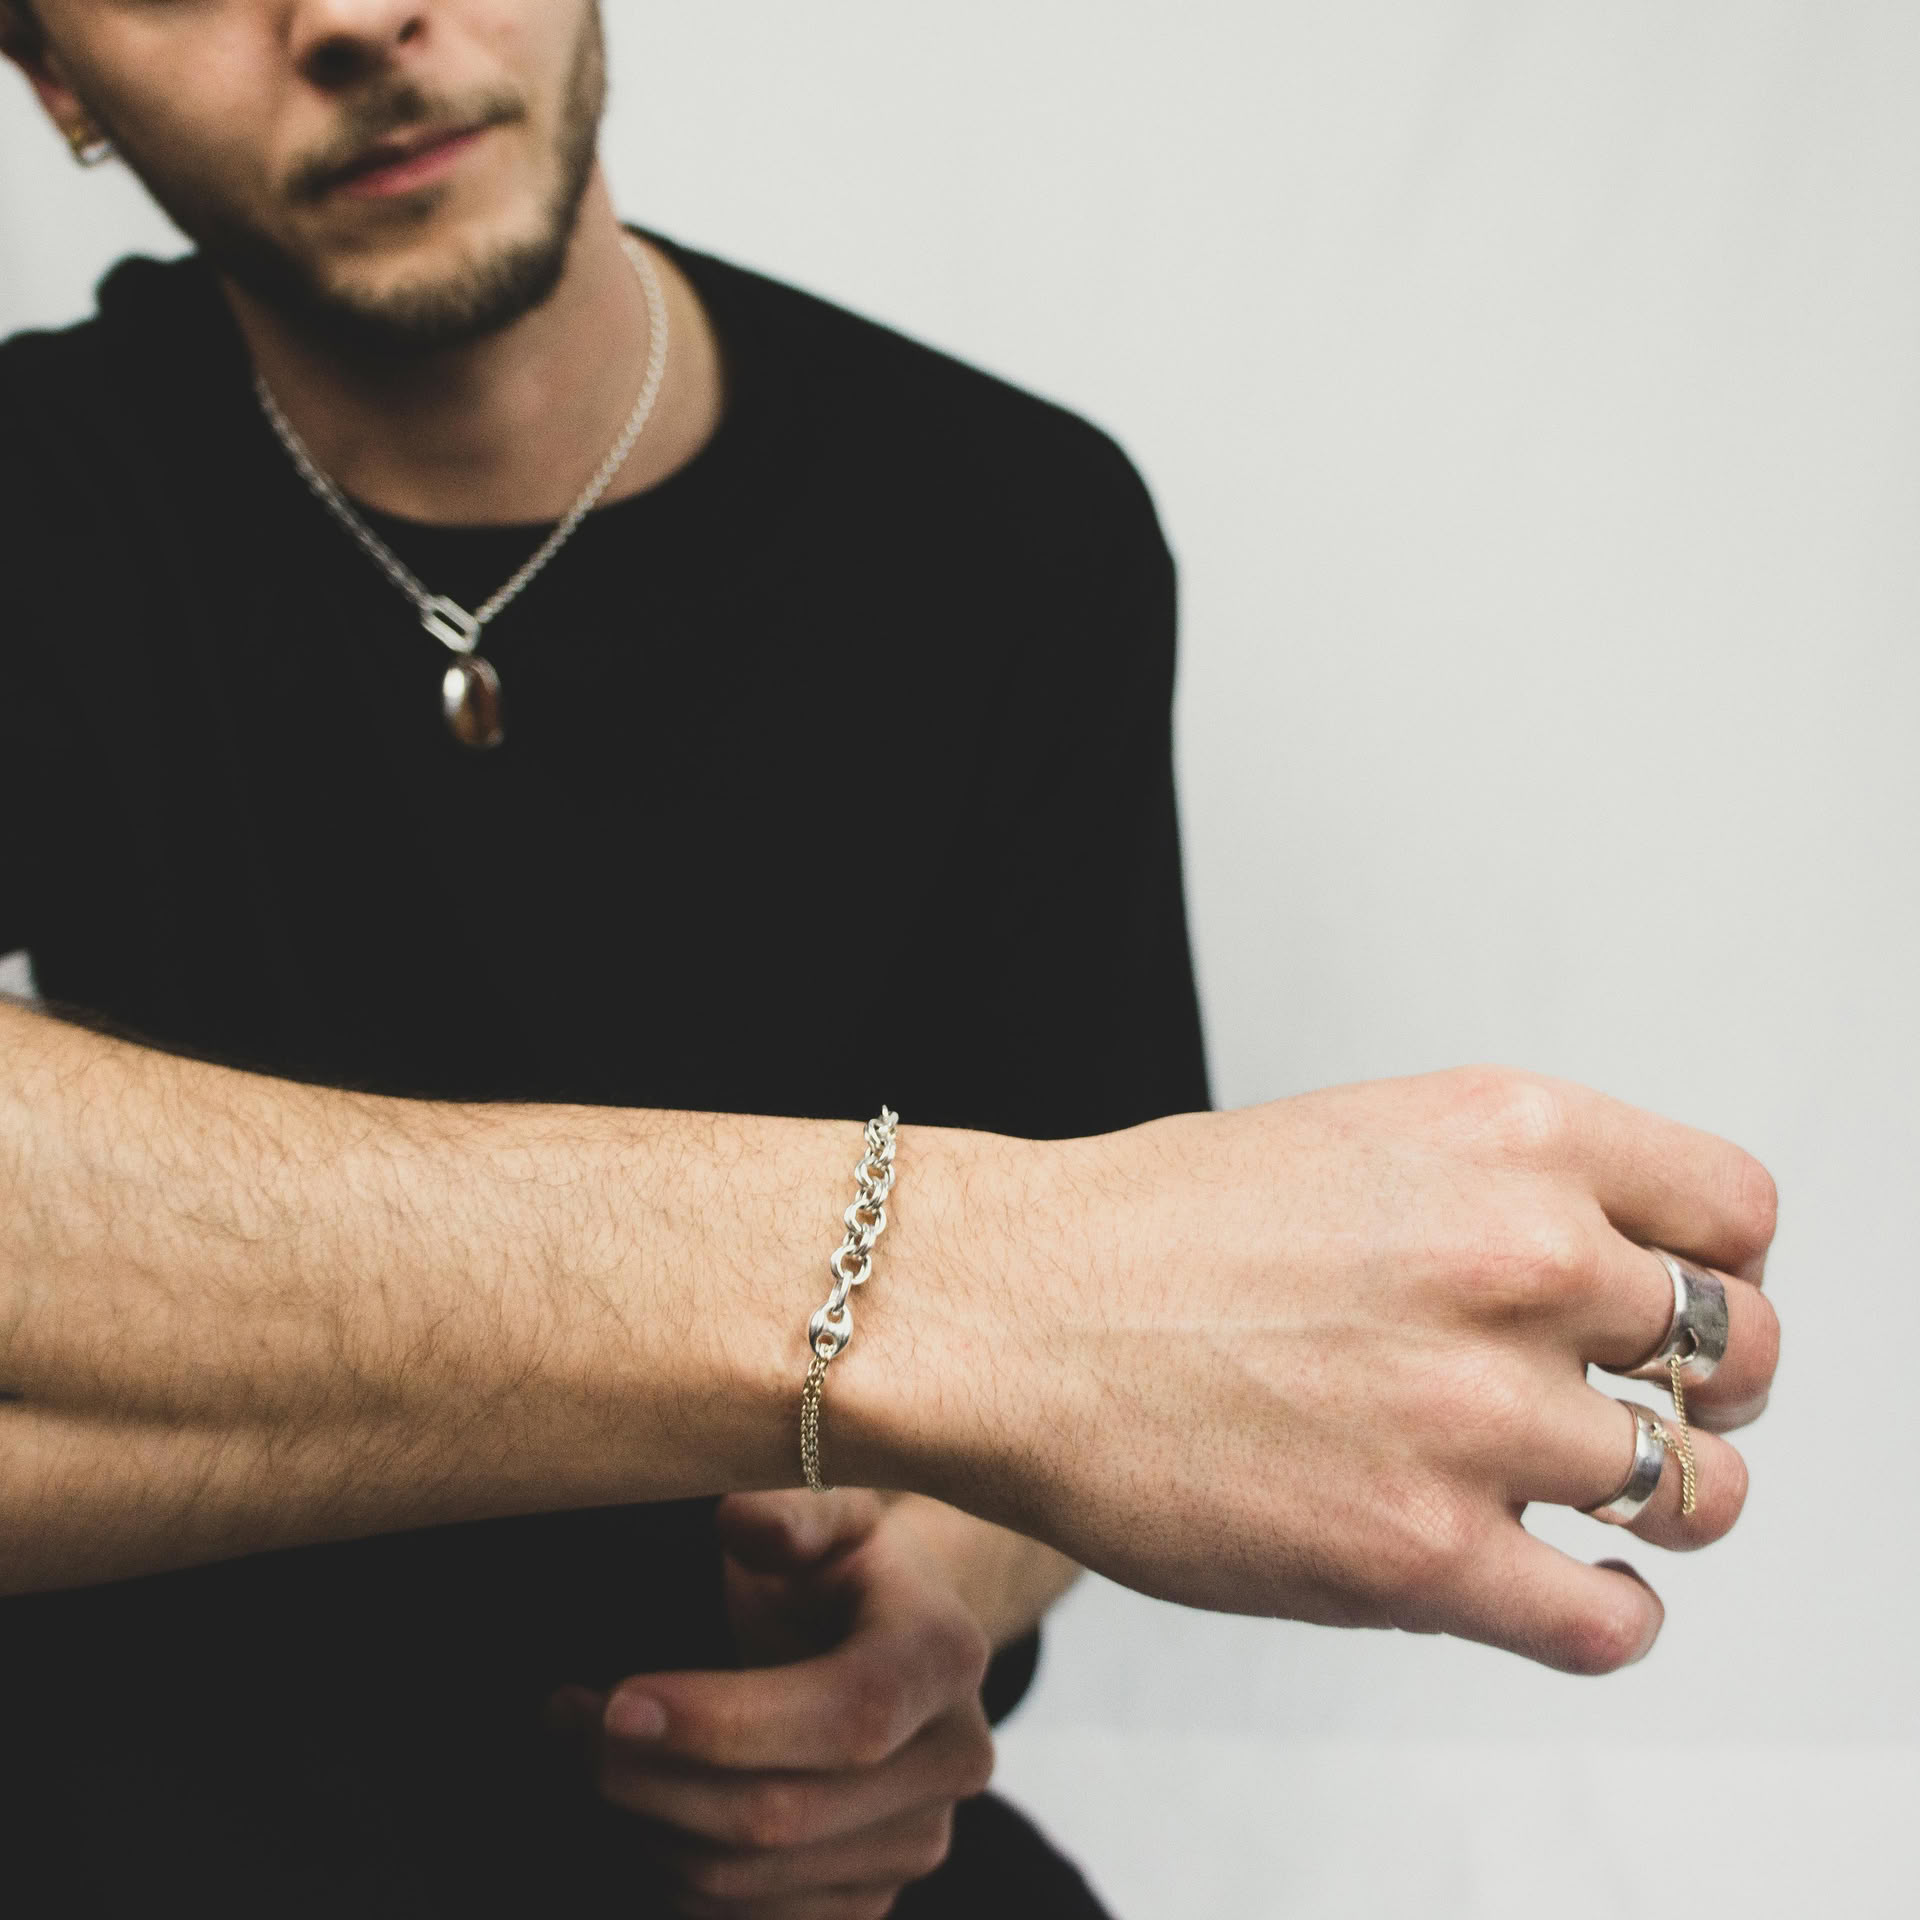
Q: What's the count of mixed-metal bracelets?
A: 1